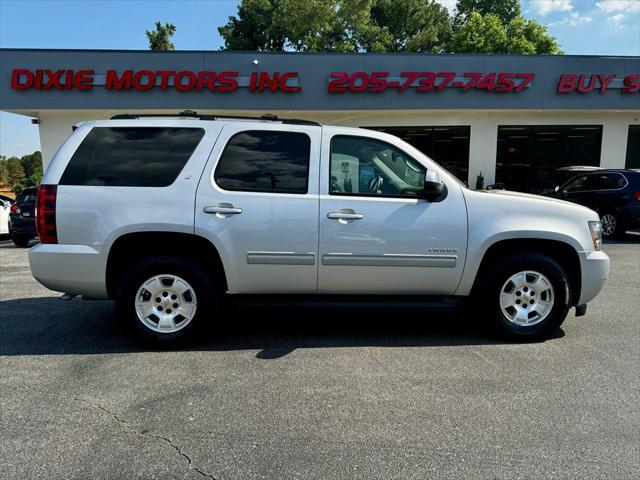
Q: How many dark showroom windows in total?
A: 3